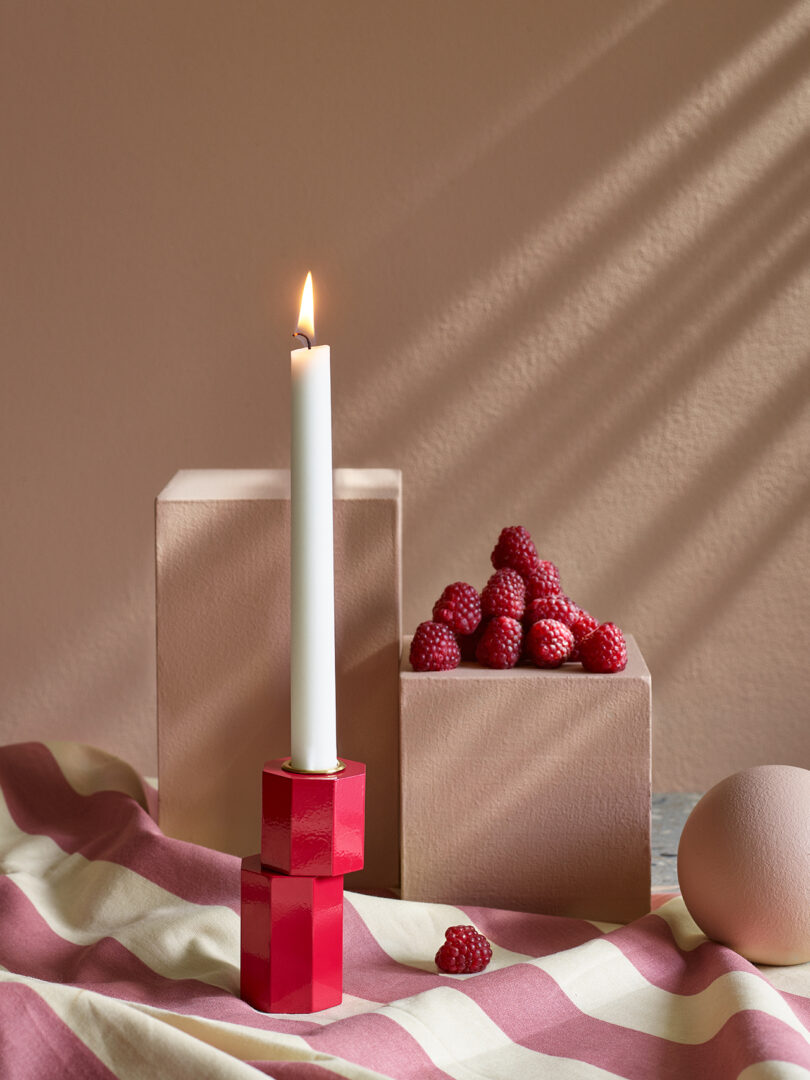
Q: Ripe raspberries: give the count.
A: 11